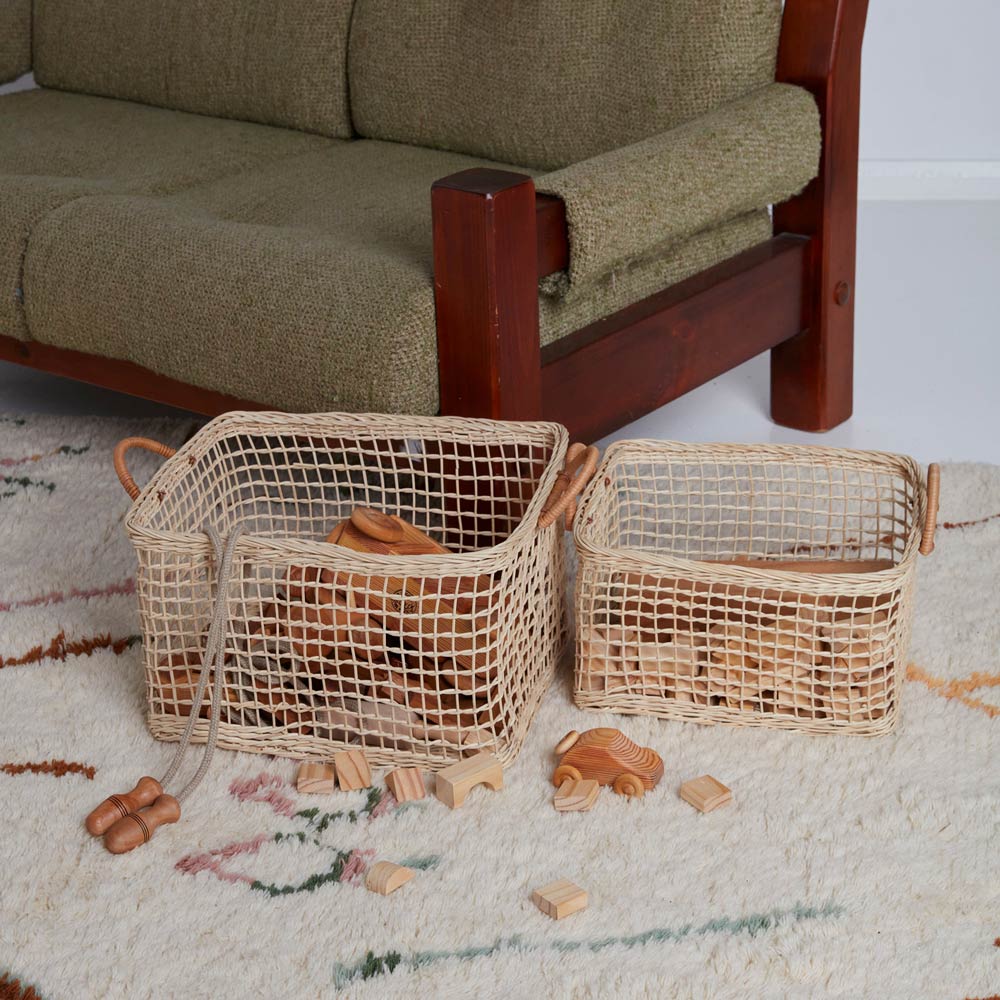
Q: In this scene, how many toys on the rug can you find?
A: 10